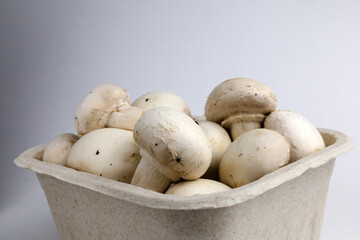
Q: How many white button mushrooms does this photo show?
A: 10